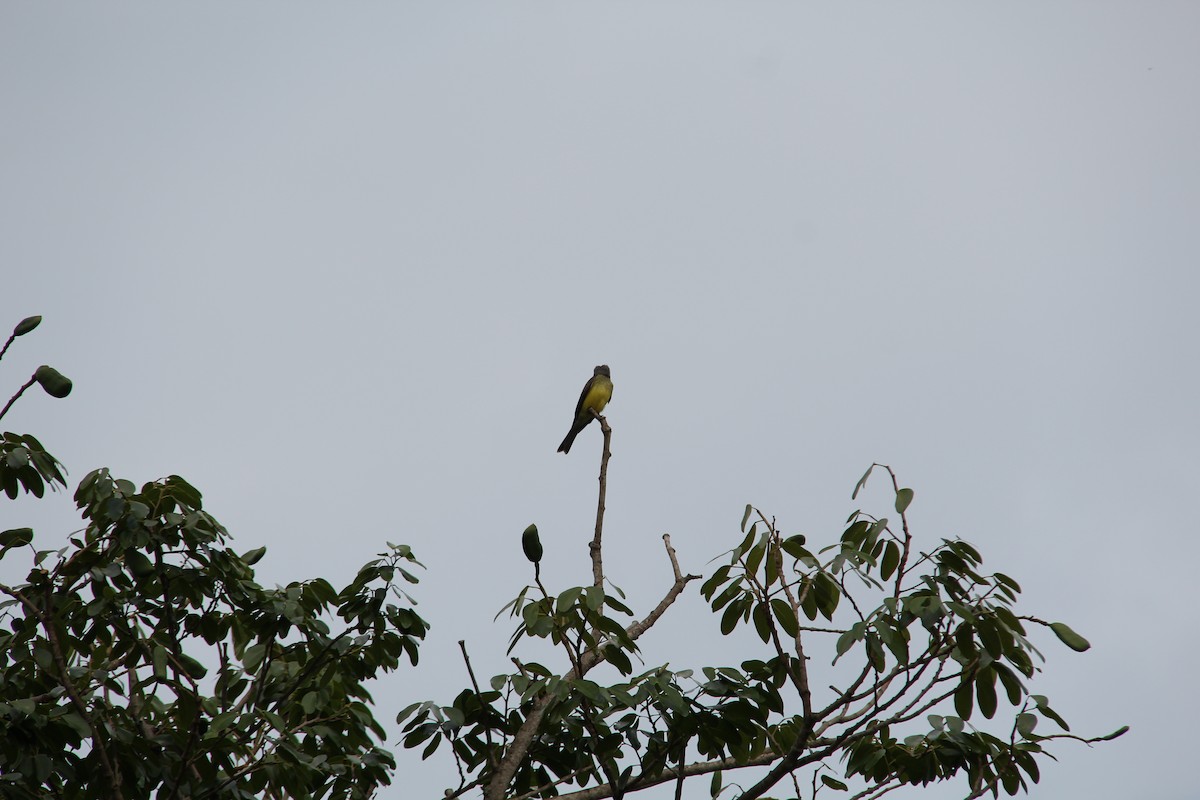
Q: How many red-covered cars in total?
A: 0